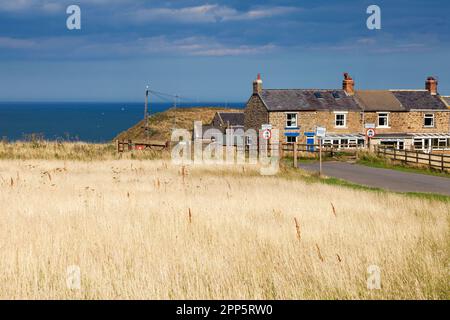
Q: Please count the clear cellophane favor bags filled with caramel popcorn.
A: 0